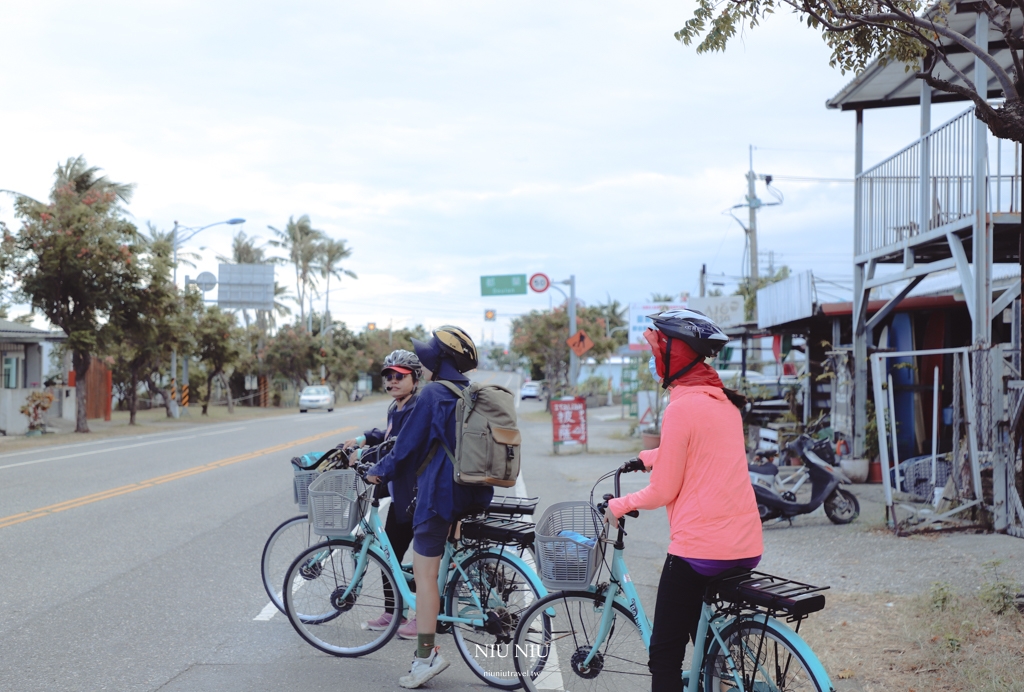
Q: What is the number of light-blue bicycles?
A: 3